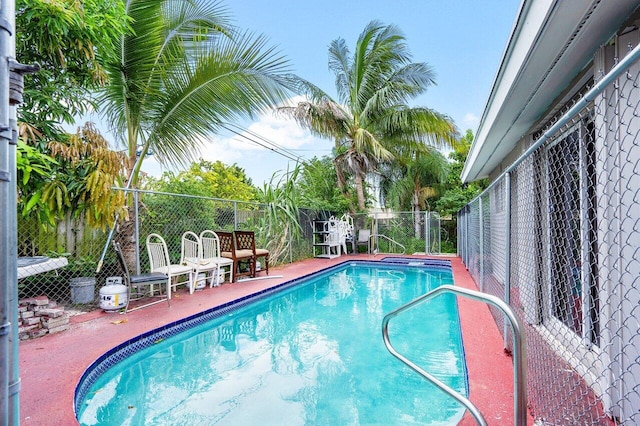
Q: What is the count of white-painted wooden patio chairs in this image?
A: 3